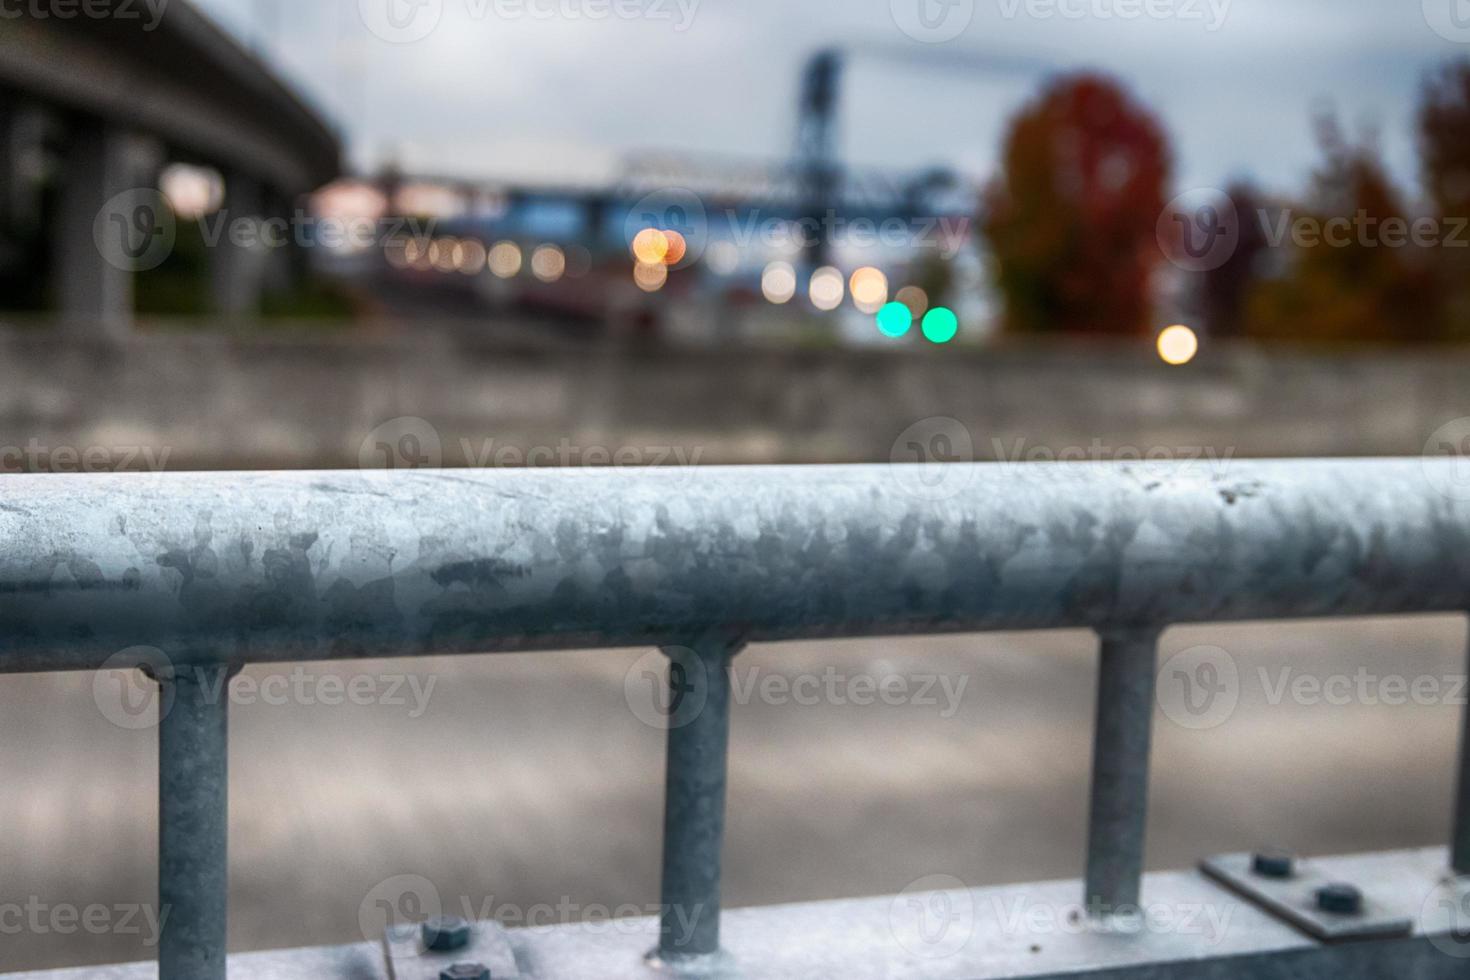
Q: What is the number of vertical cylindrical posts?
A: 4